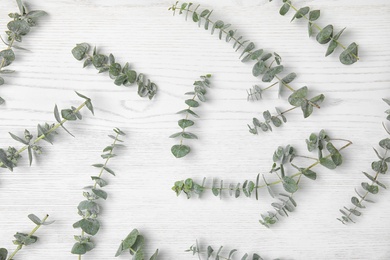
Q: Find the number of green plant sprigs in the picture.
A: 12